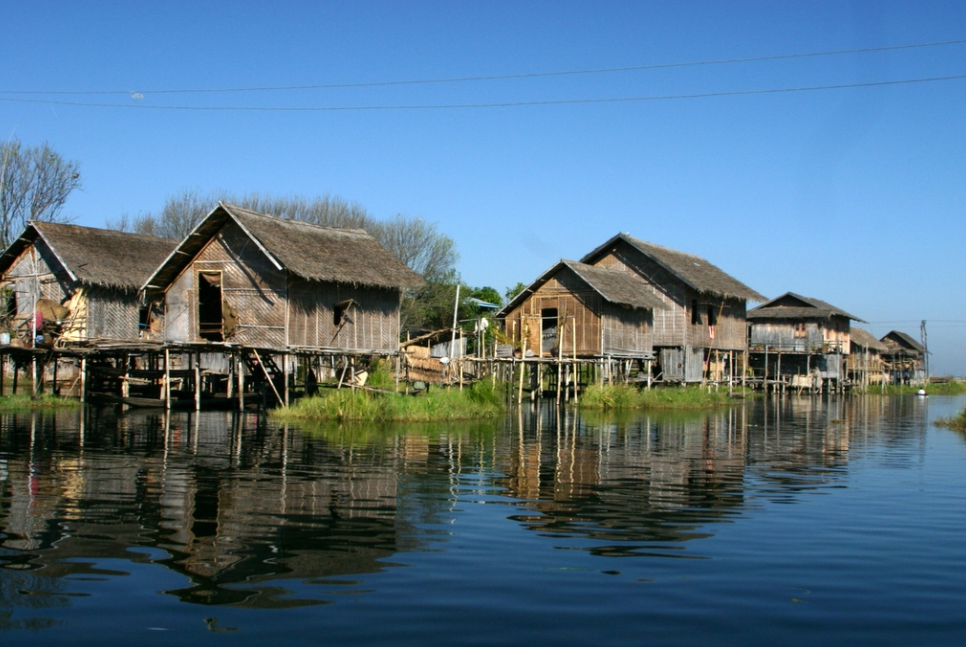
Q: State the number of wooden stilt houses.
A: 7